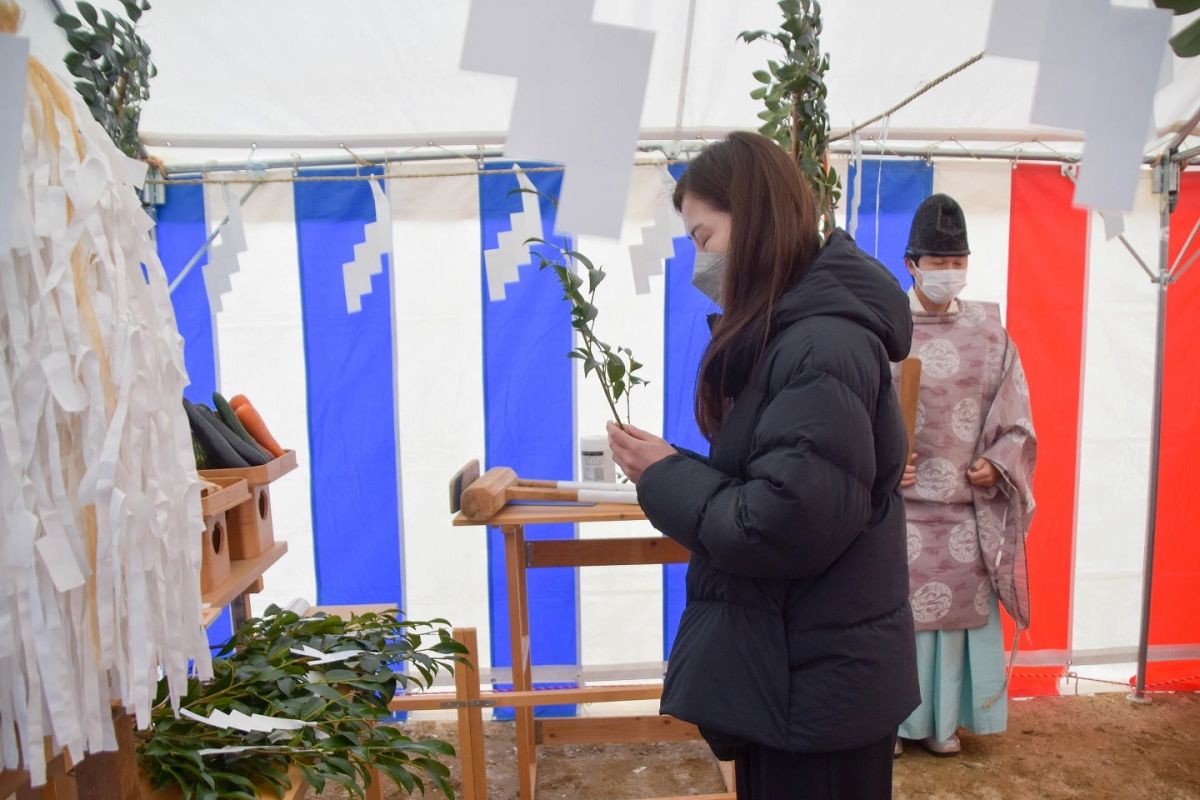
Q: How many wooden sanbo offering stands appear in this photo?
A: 2